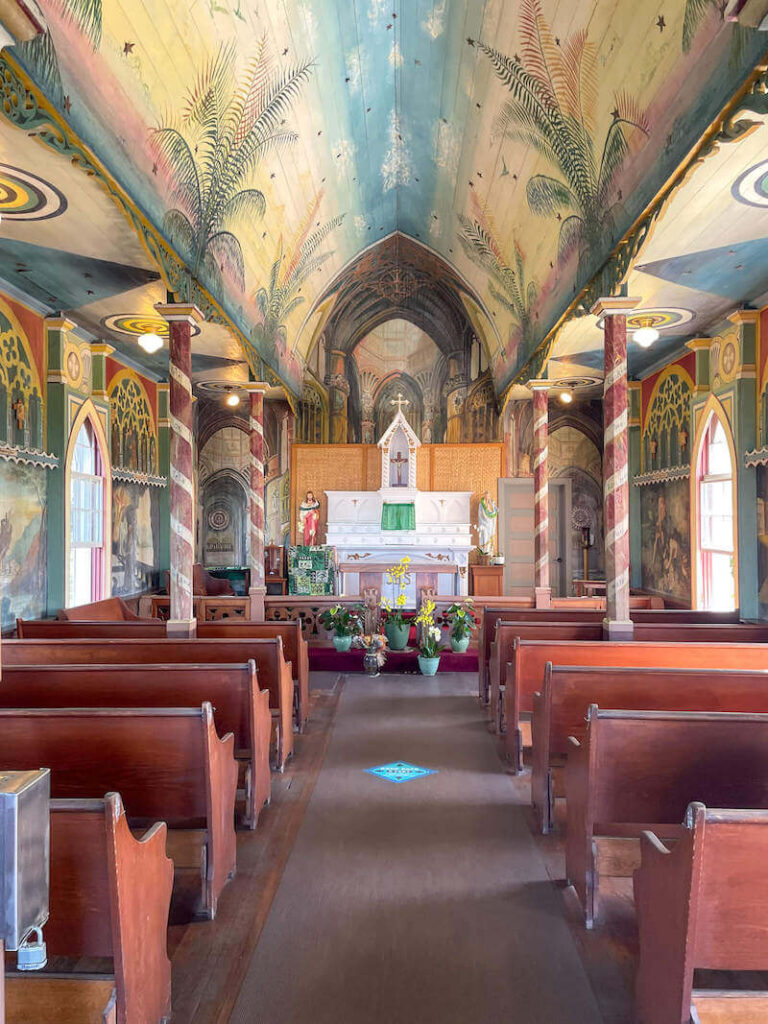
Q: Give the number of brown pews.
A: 12